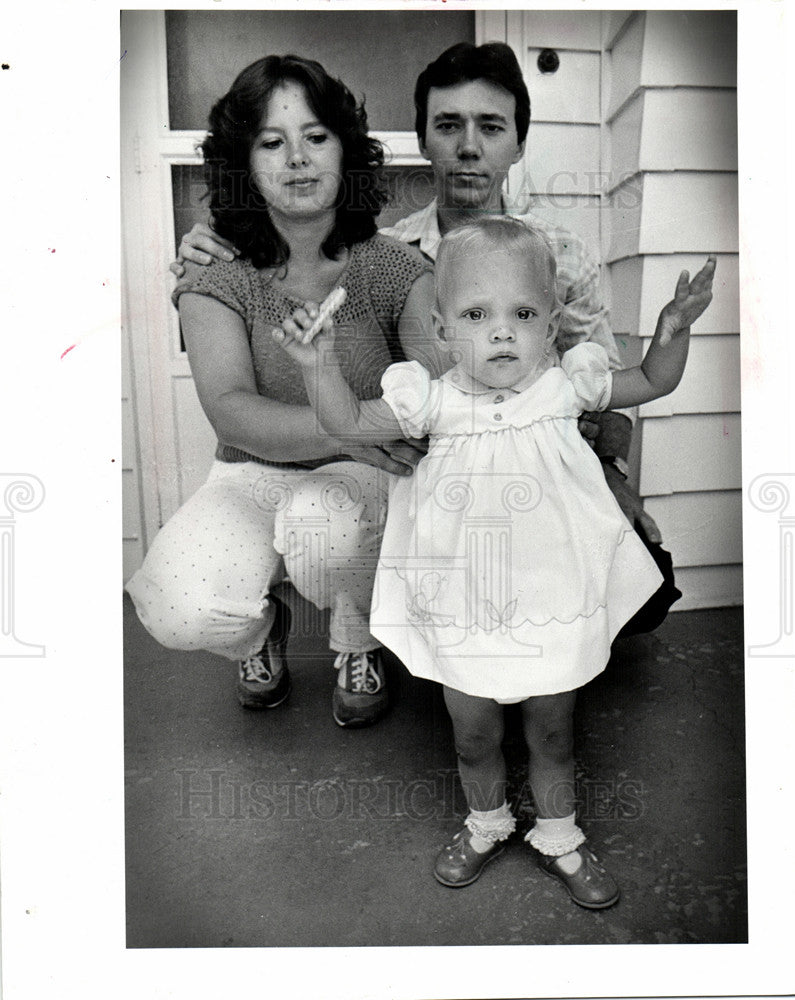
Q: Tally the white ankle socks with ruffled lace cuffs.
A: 2